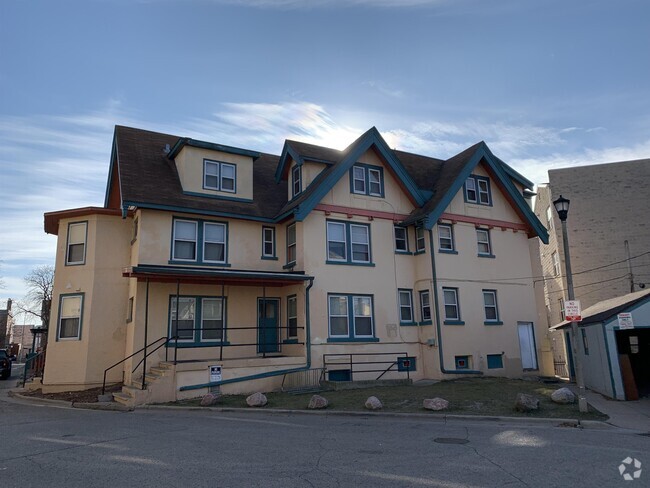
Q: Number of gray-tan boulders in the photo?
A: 7